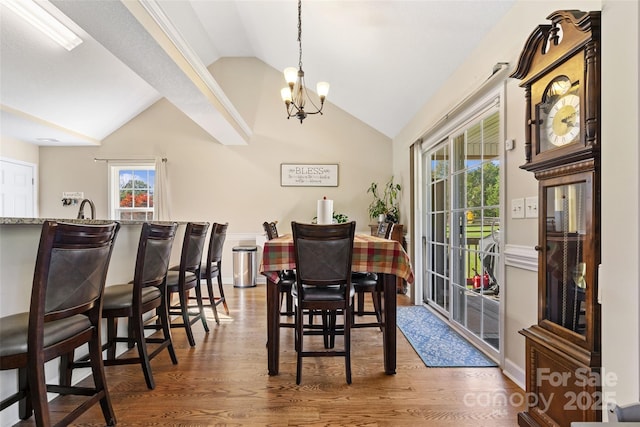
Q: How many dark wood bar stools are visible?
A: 4